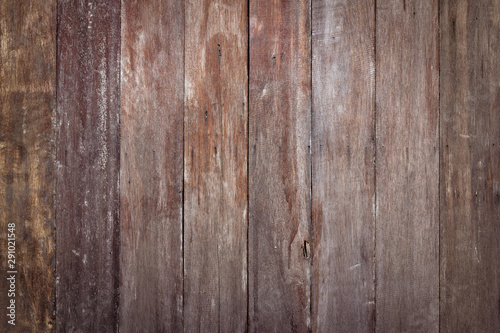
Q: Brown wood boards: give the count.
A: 8